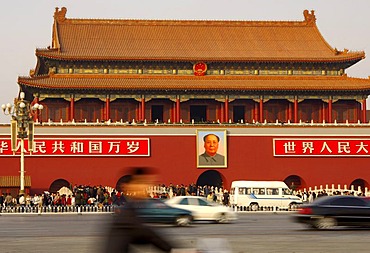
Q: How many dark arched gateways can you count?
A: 5